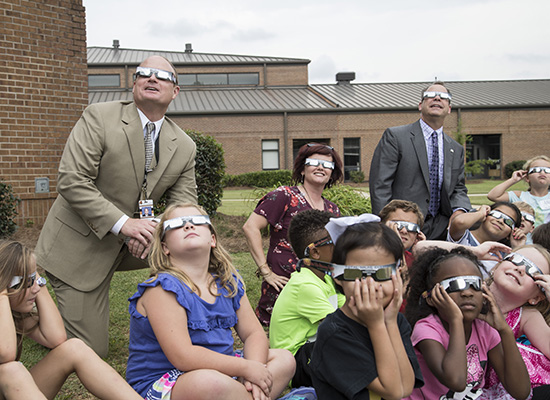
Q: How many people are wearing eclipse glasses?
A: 13